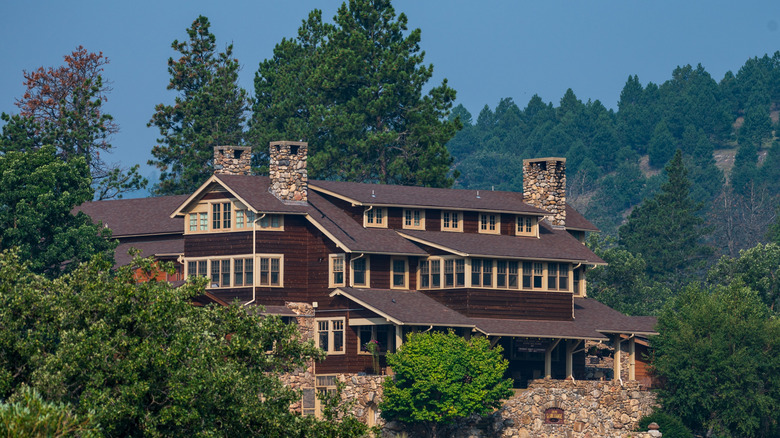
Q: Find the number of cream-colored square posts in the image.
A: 5